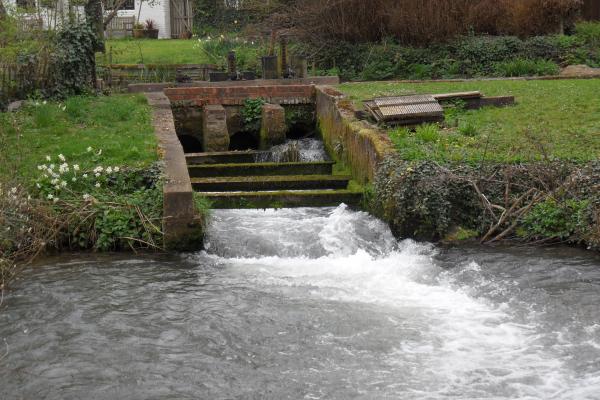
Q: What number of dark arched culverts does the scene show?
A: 3